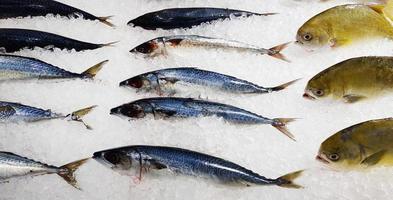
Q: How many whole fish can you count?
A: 5